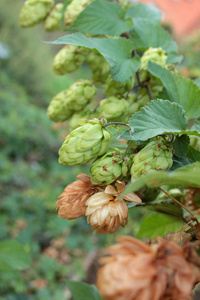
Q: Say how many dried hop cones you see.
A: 3